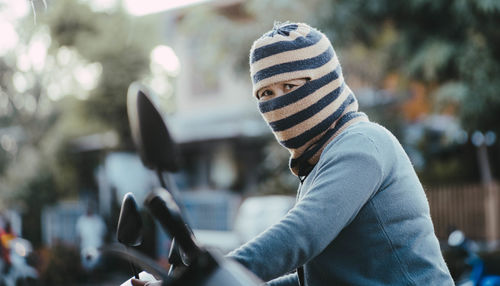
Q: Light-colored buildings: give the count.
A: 1